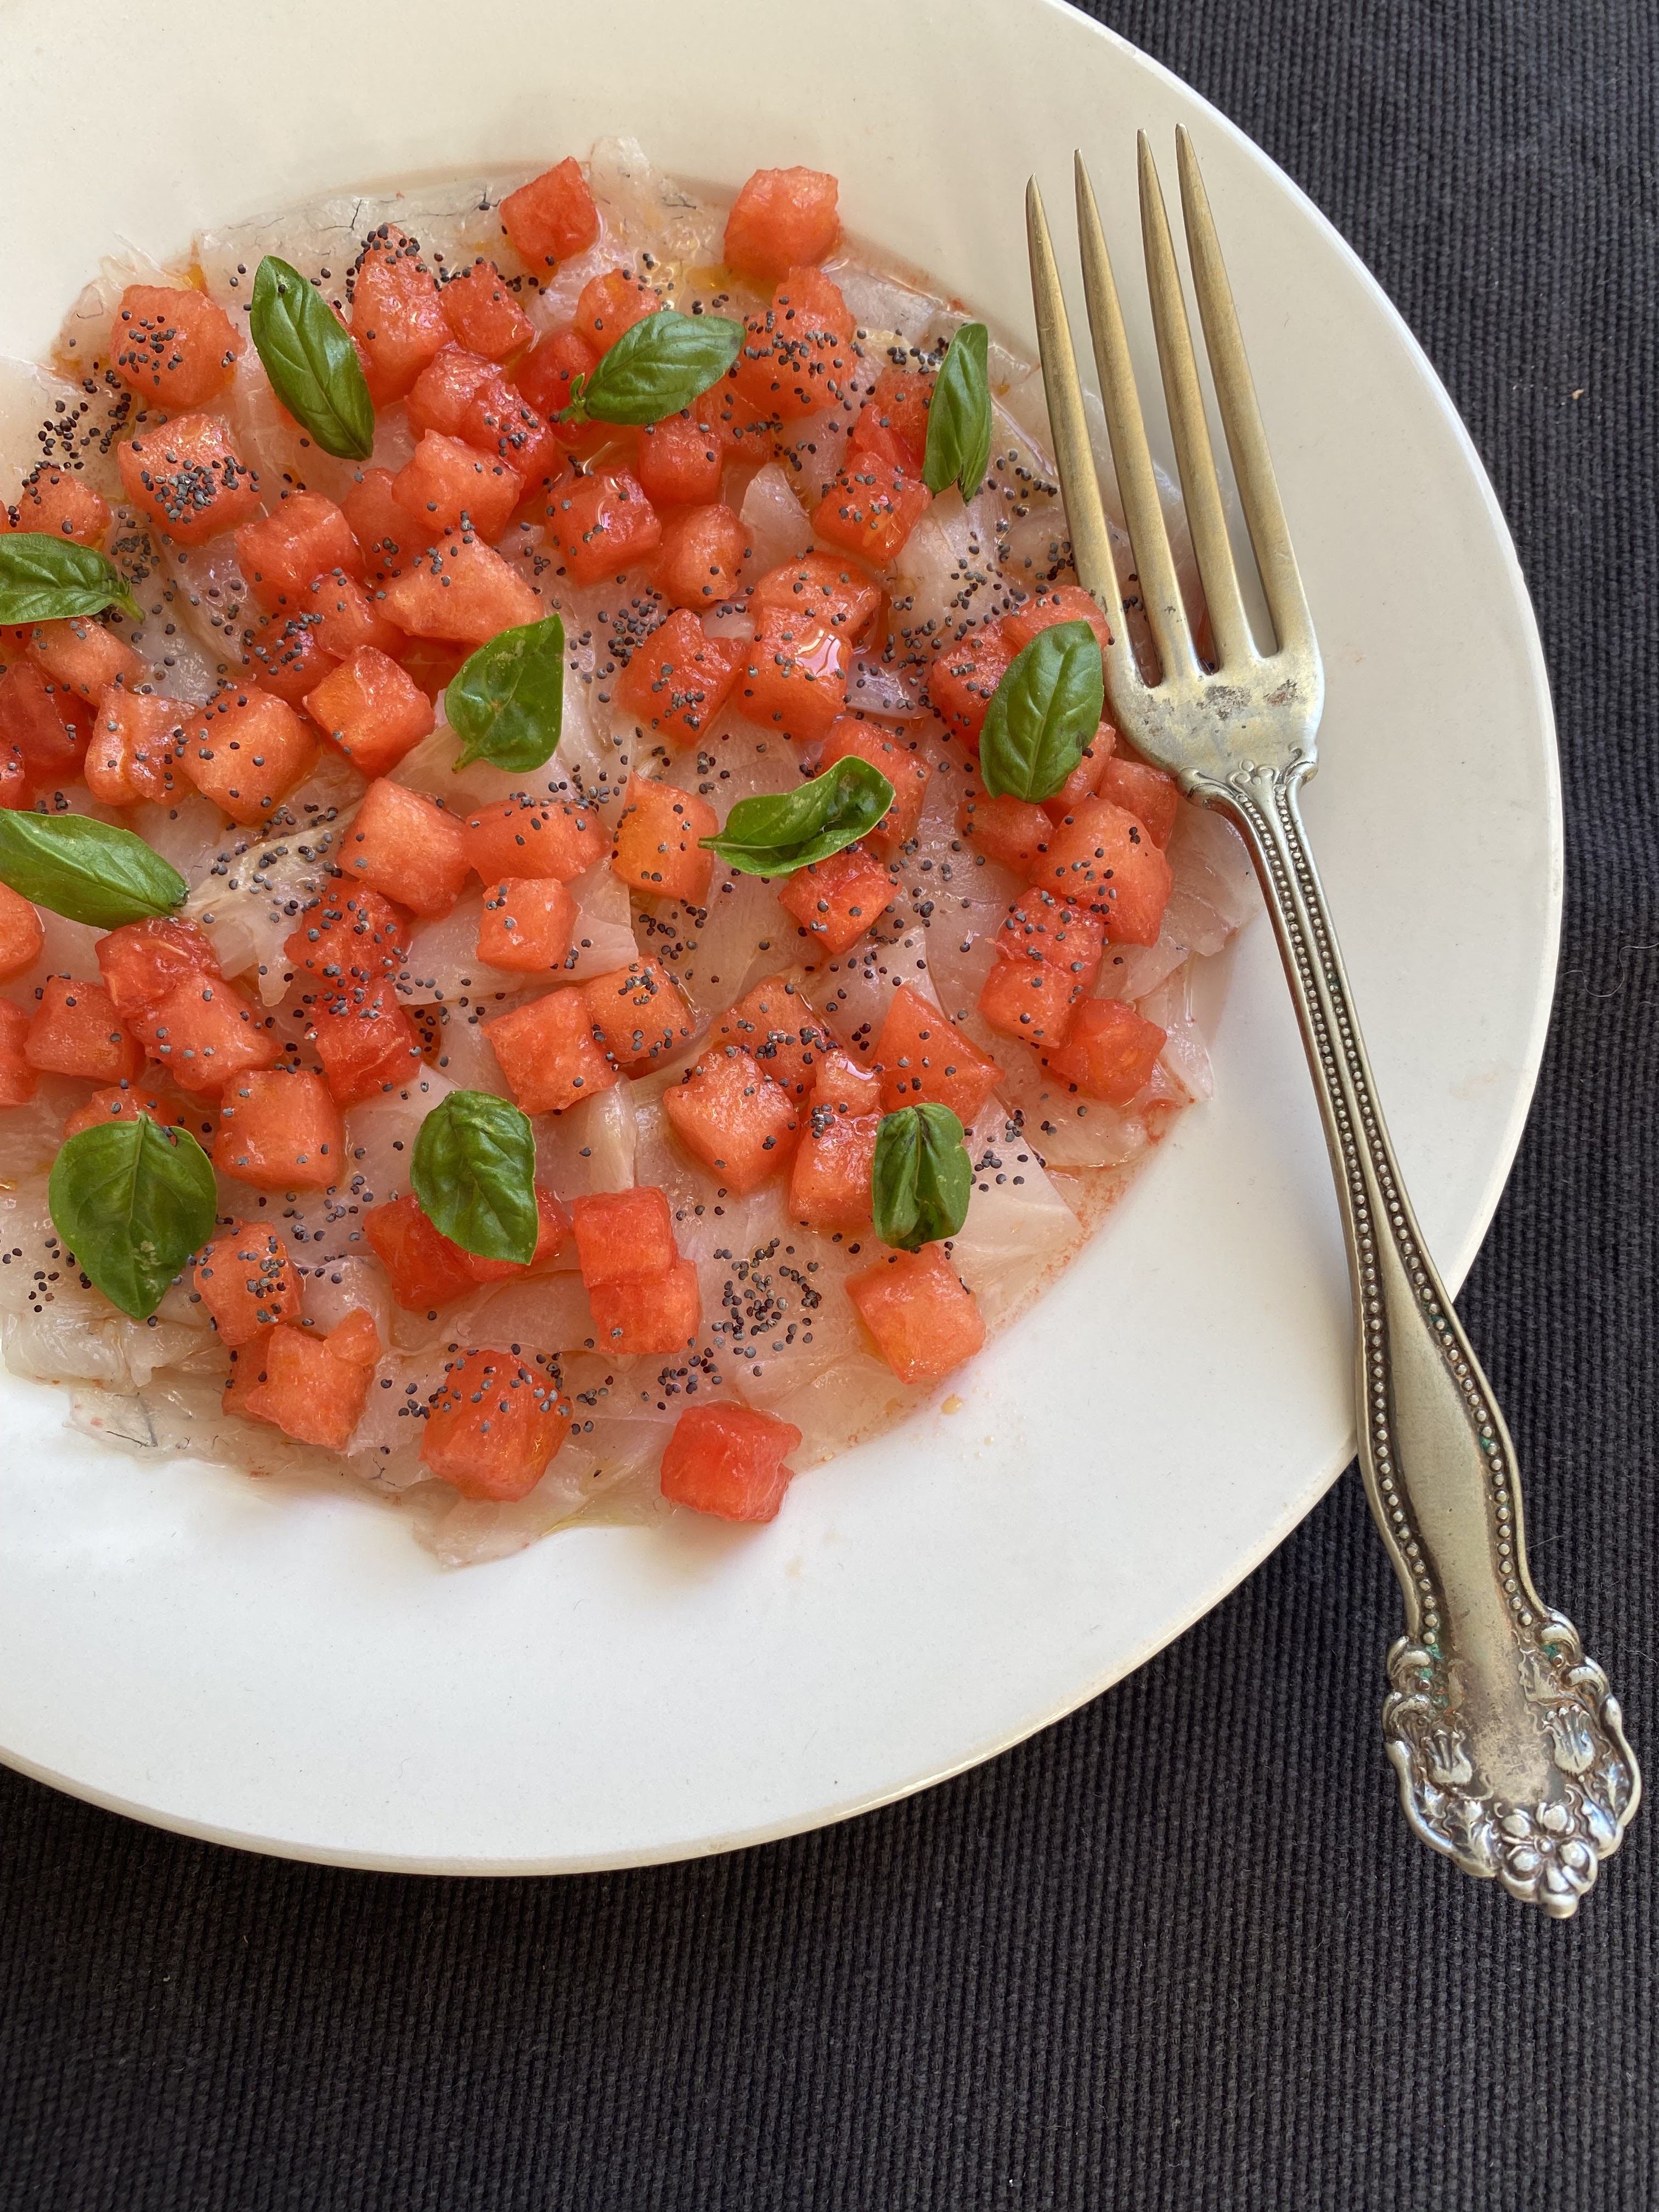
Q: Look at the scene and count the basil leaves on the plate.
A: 11